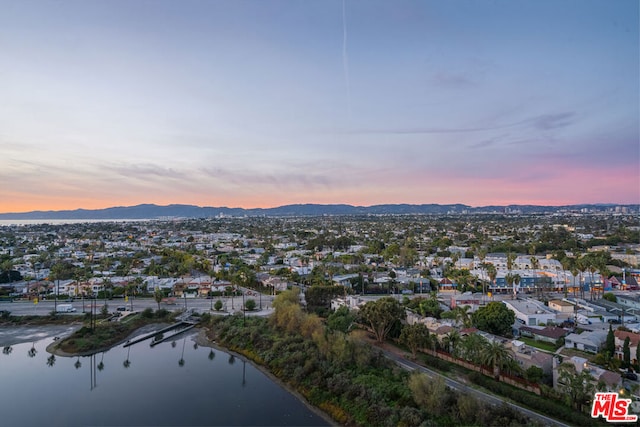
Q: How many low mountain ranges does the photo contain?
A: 1